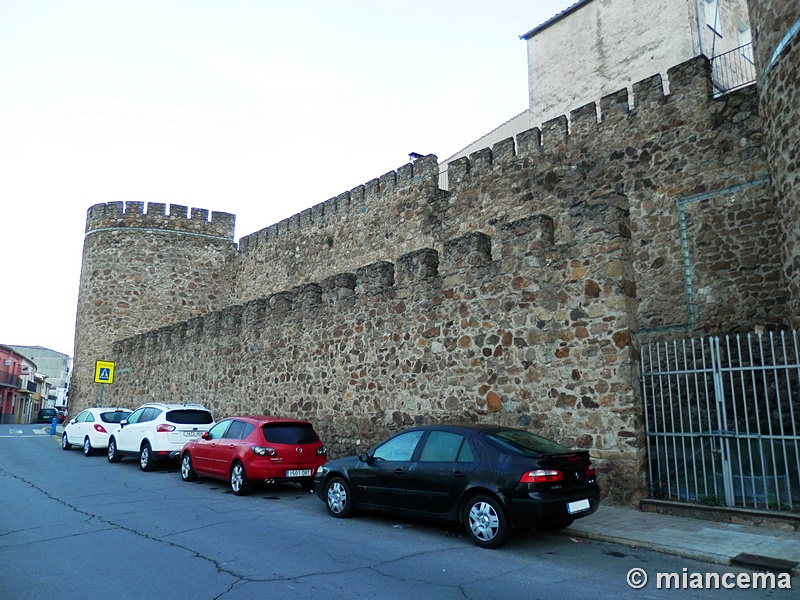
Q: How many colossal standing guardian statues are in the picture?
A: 0